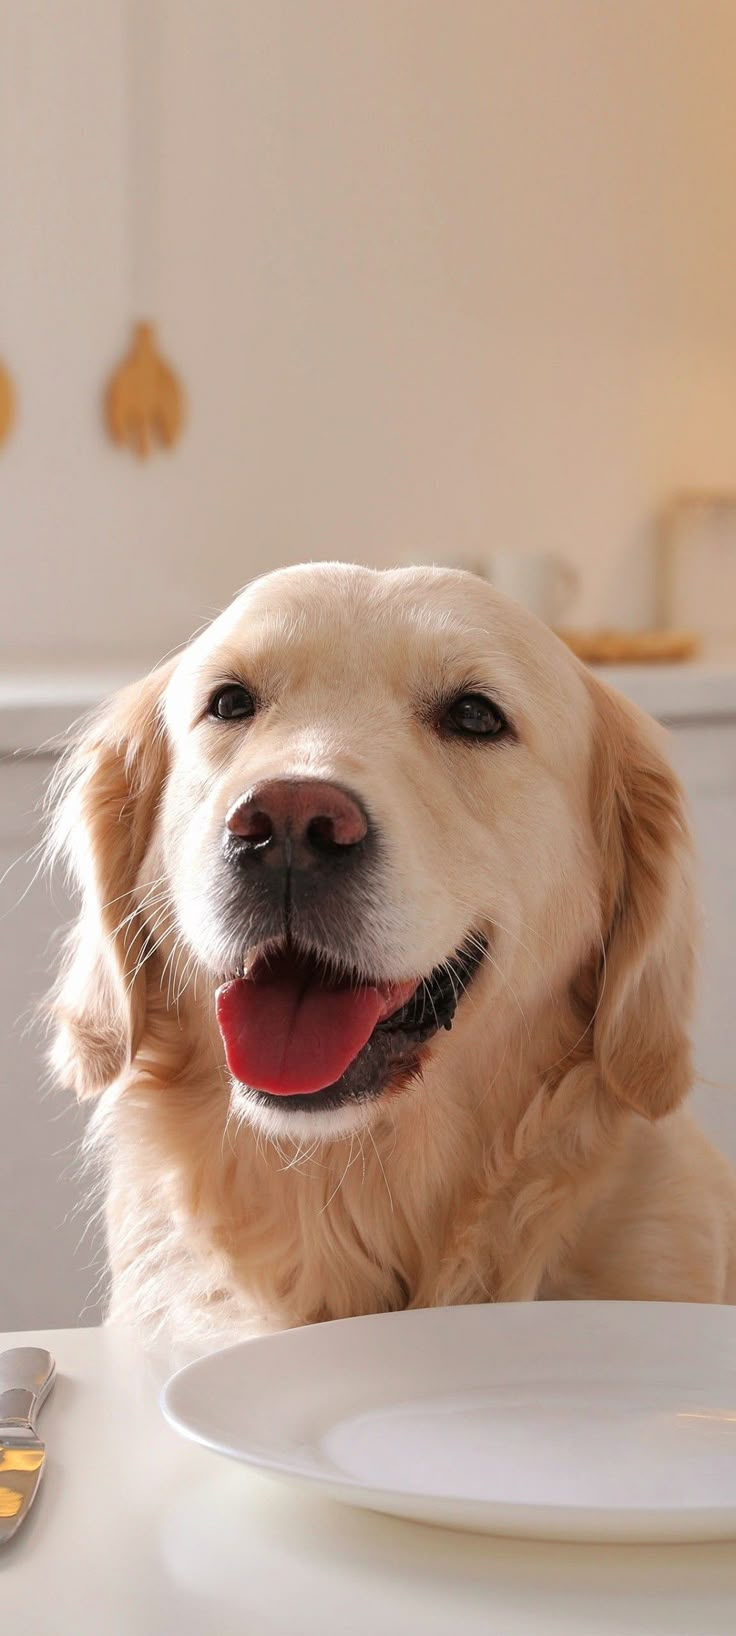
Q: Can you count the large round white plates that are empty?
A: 1